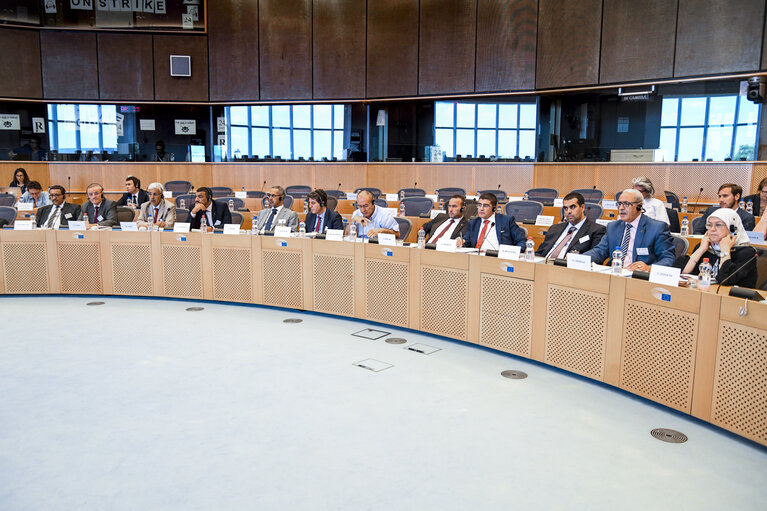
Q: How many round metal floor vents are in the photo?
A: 6